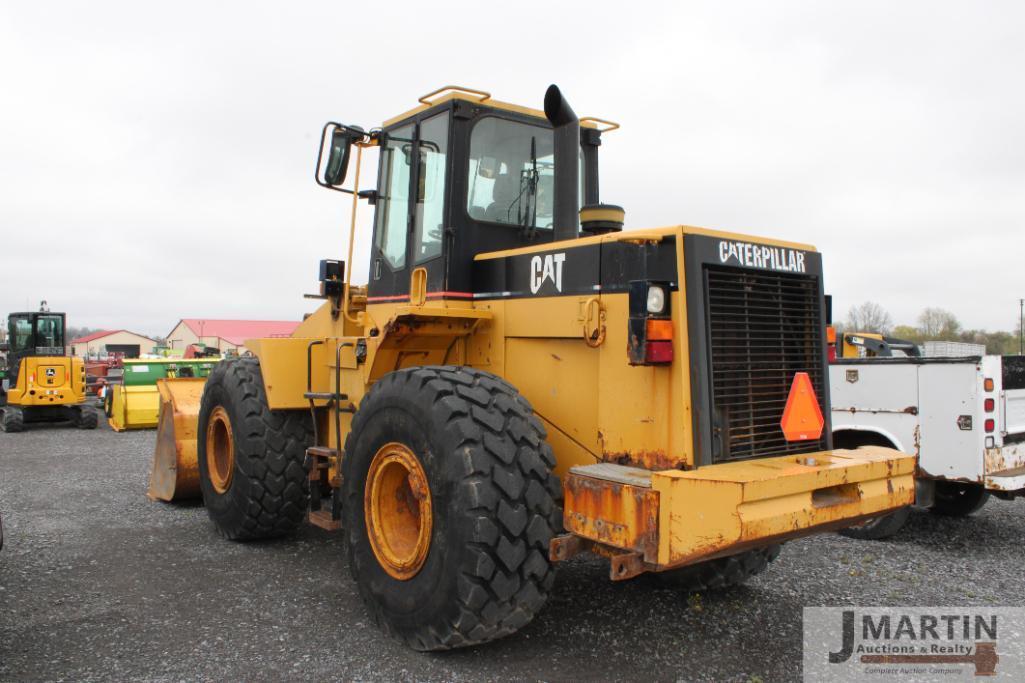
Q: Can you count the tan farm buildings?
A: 2